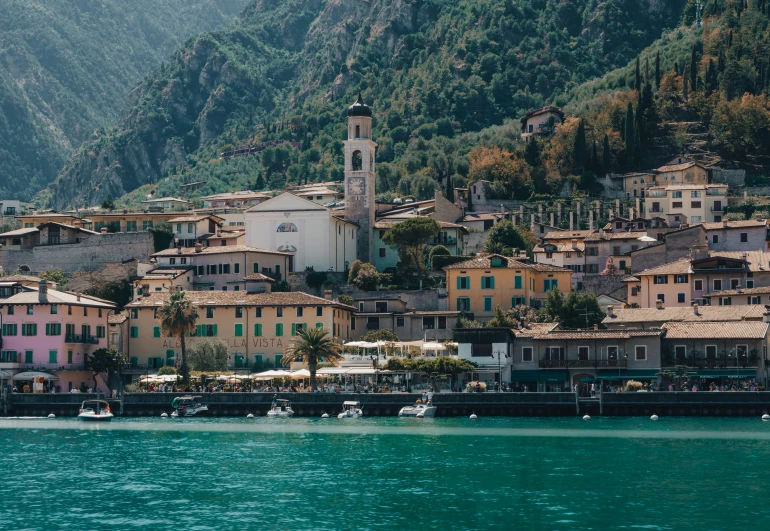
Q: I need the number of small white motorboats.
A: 5